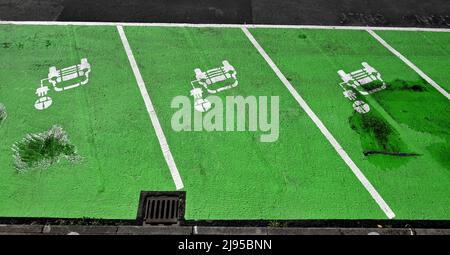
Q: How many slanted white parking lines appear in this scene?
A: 3